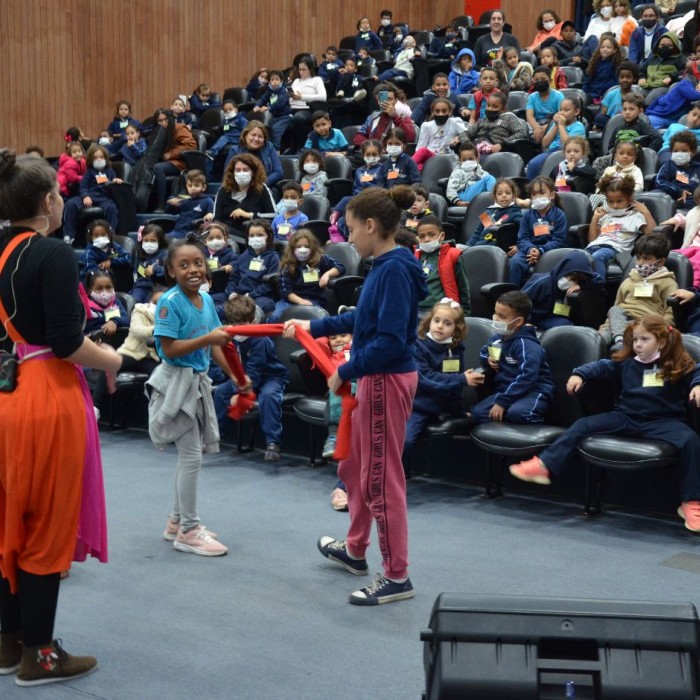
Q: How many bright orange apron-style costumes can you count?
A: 1